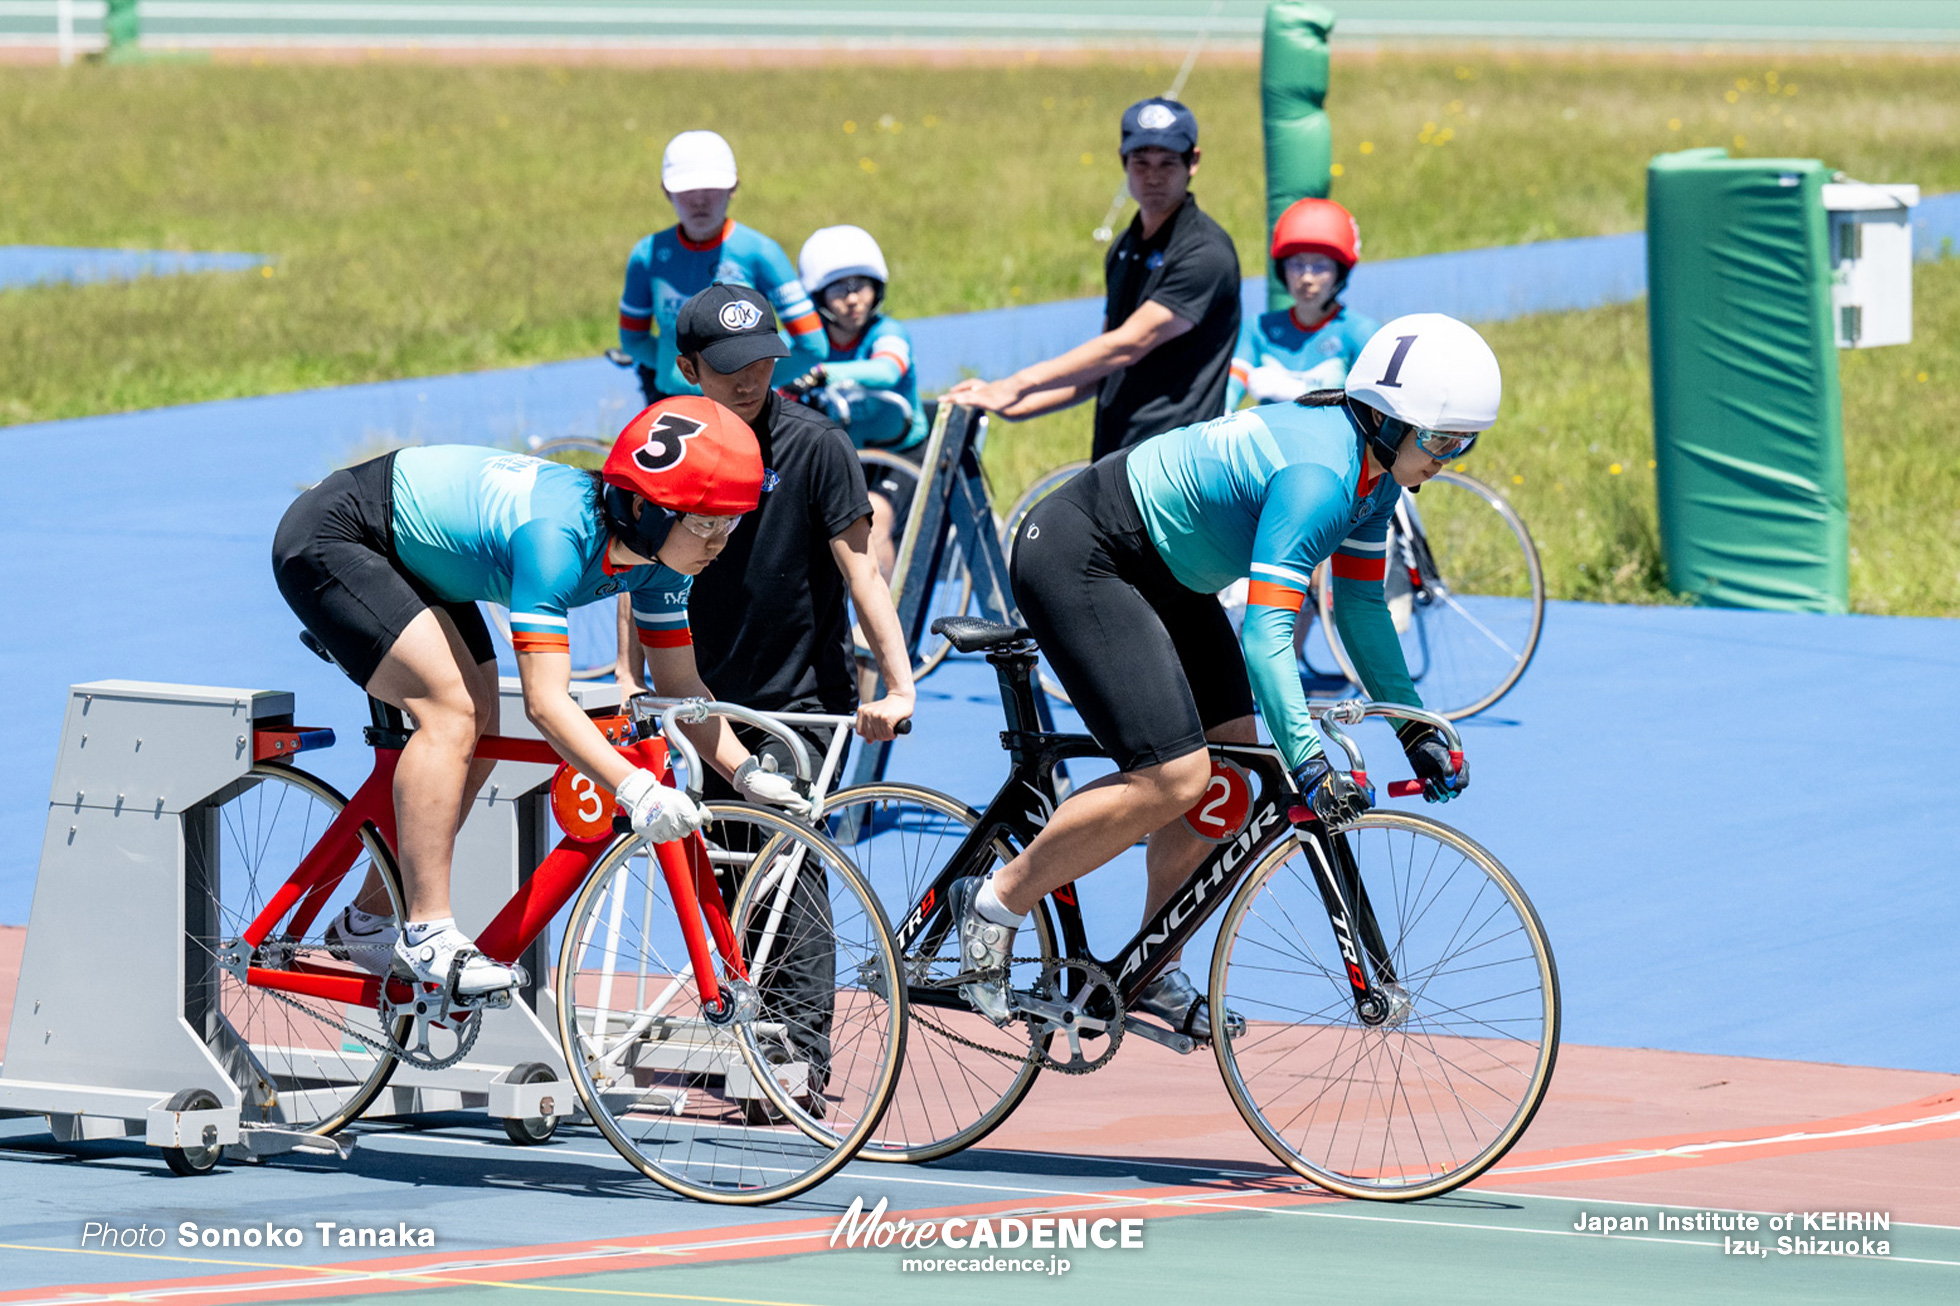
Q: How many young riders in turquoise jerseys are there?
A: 5